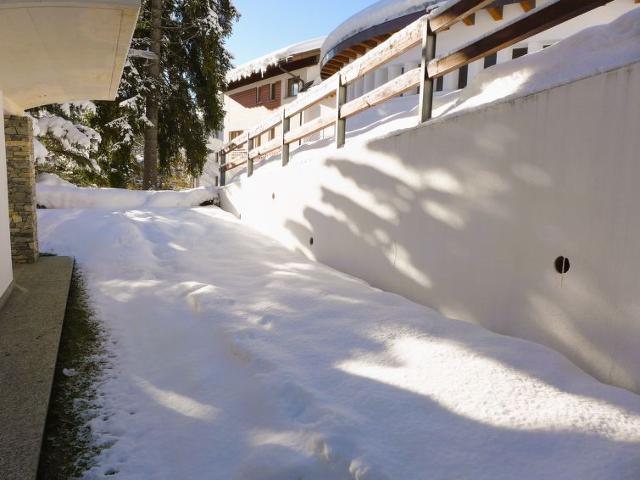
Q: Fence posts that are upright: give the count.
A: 5